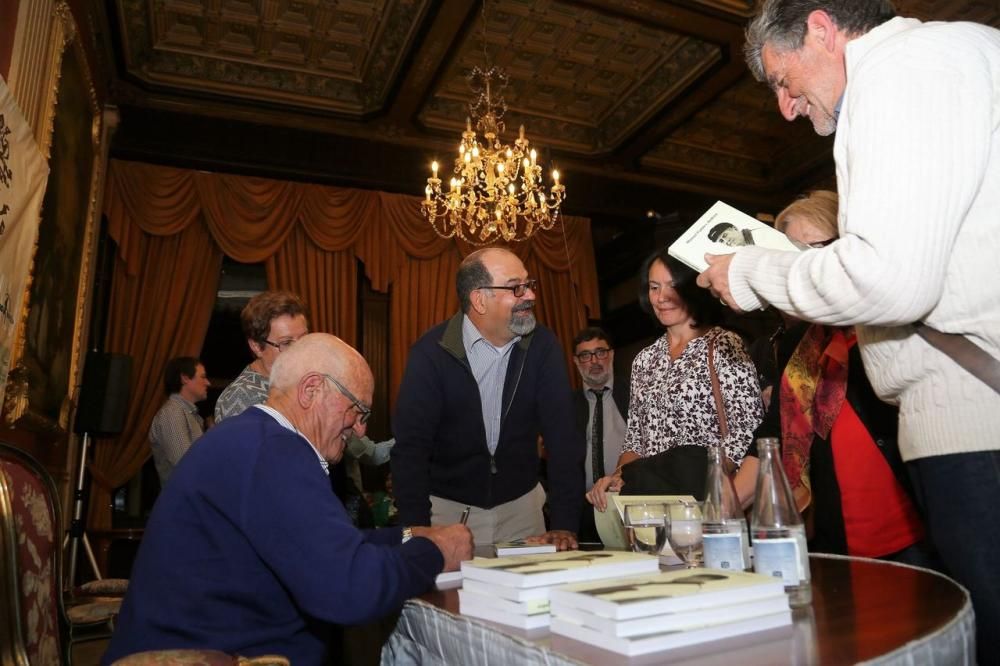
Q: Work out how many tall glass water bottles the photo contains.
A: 2